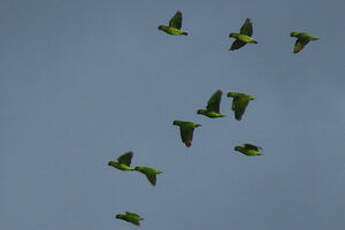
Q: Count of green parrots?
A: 10